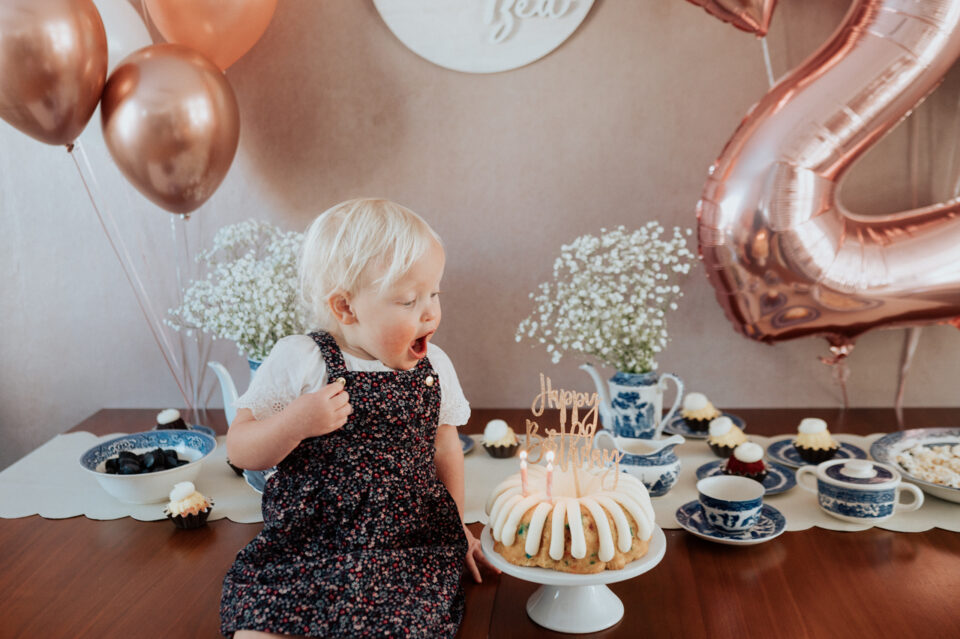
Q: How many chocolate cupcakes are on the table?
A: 1